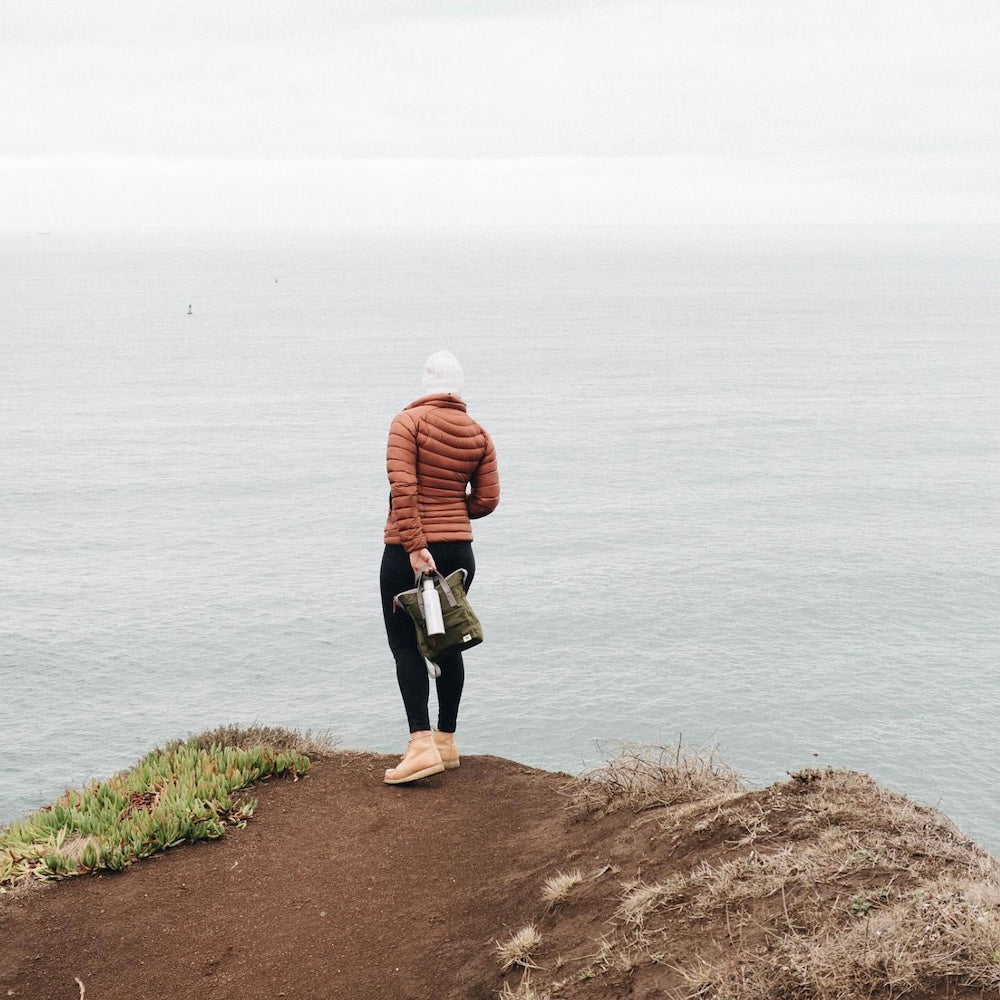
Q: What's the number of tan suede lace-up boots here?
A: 2